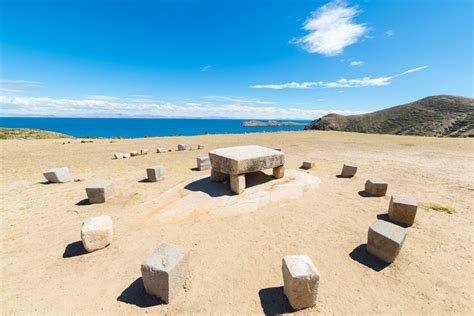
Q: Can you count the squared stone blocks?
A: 12